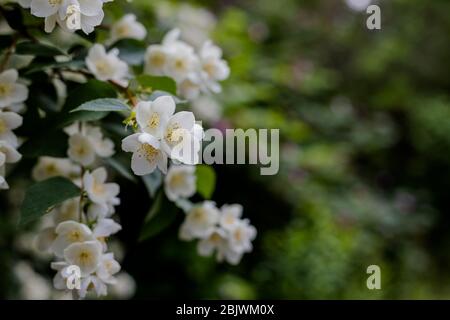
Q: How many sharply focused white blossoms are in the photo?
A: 3